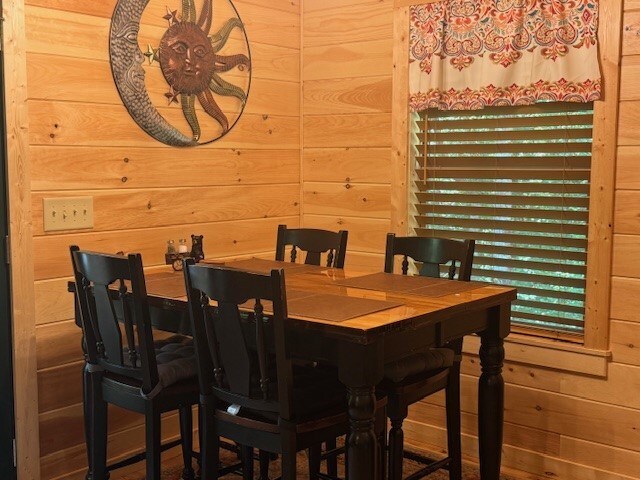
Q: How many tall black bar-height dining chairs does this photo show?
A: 4